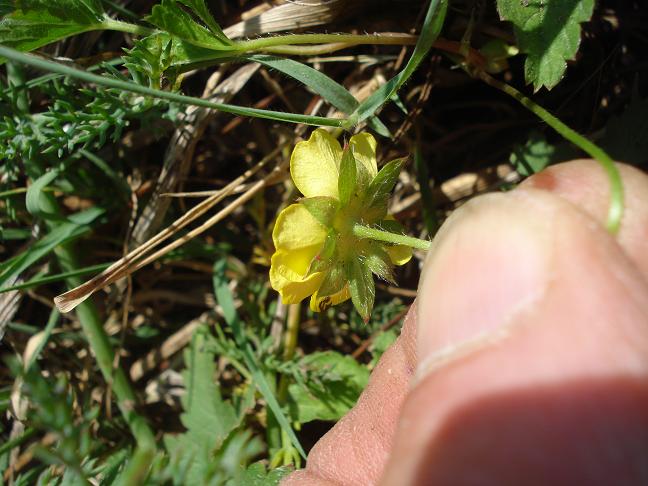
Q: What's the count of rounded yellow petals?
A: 5